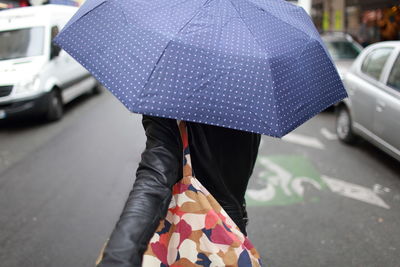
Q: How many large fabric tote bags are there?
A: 1